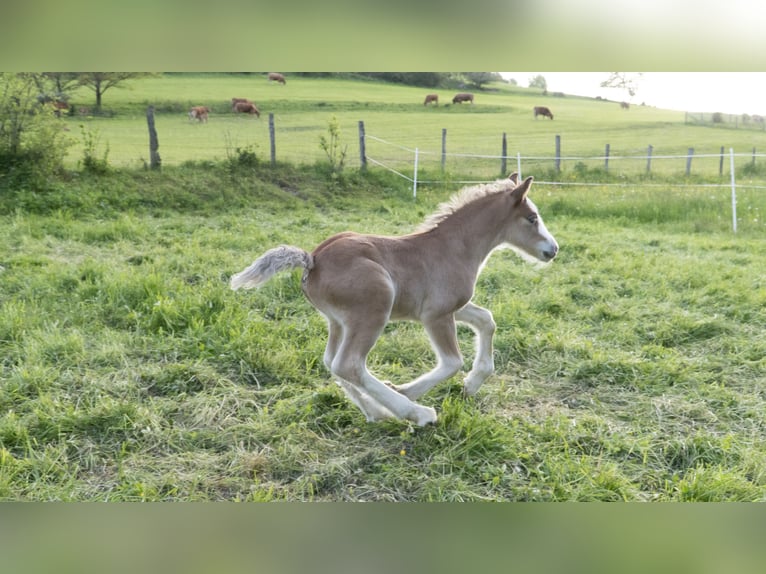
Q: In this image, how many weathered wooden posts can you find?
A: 11